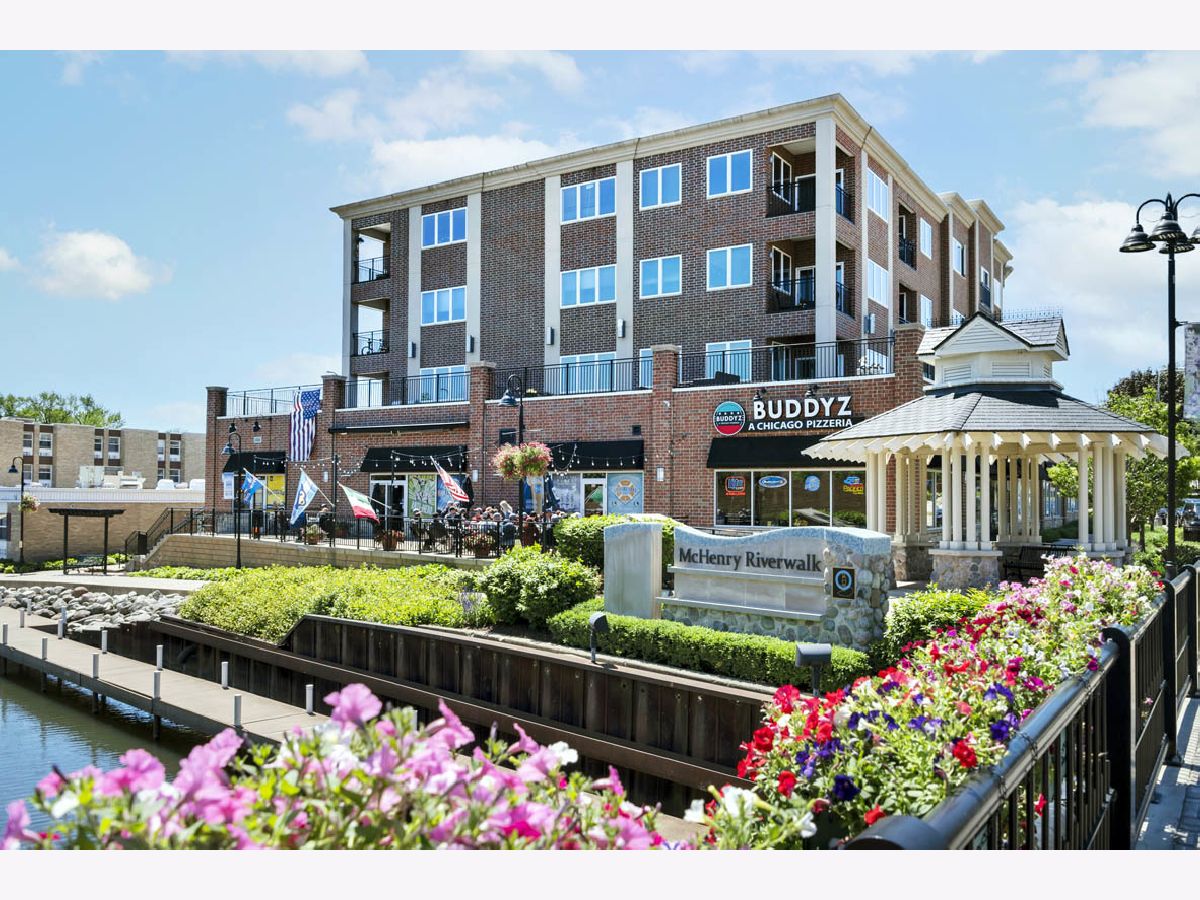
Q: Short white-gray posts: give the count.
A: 13